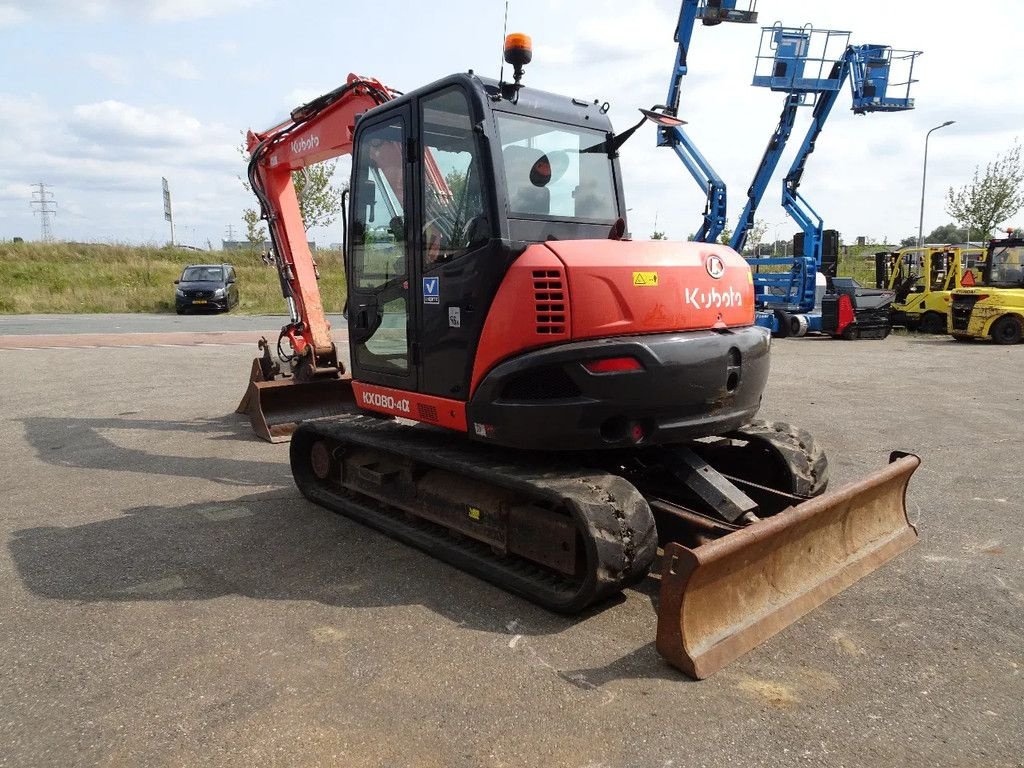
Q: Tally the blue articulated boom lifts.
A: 3